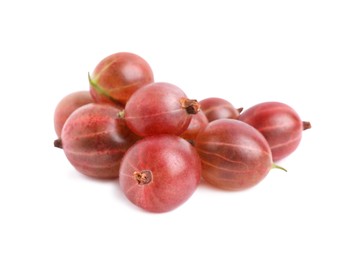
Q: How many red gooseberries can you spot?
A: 9